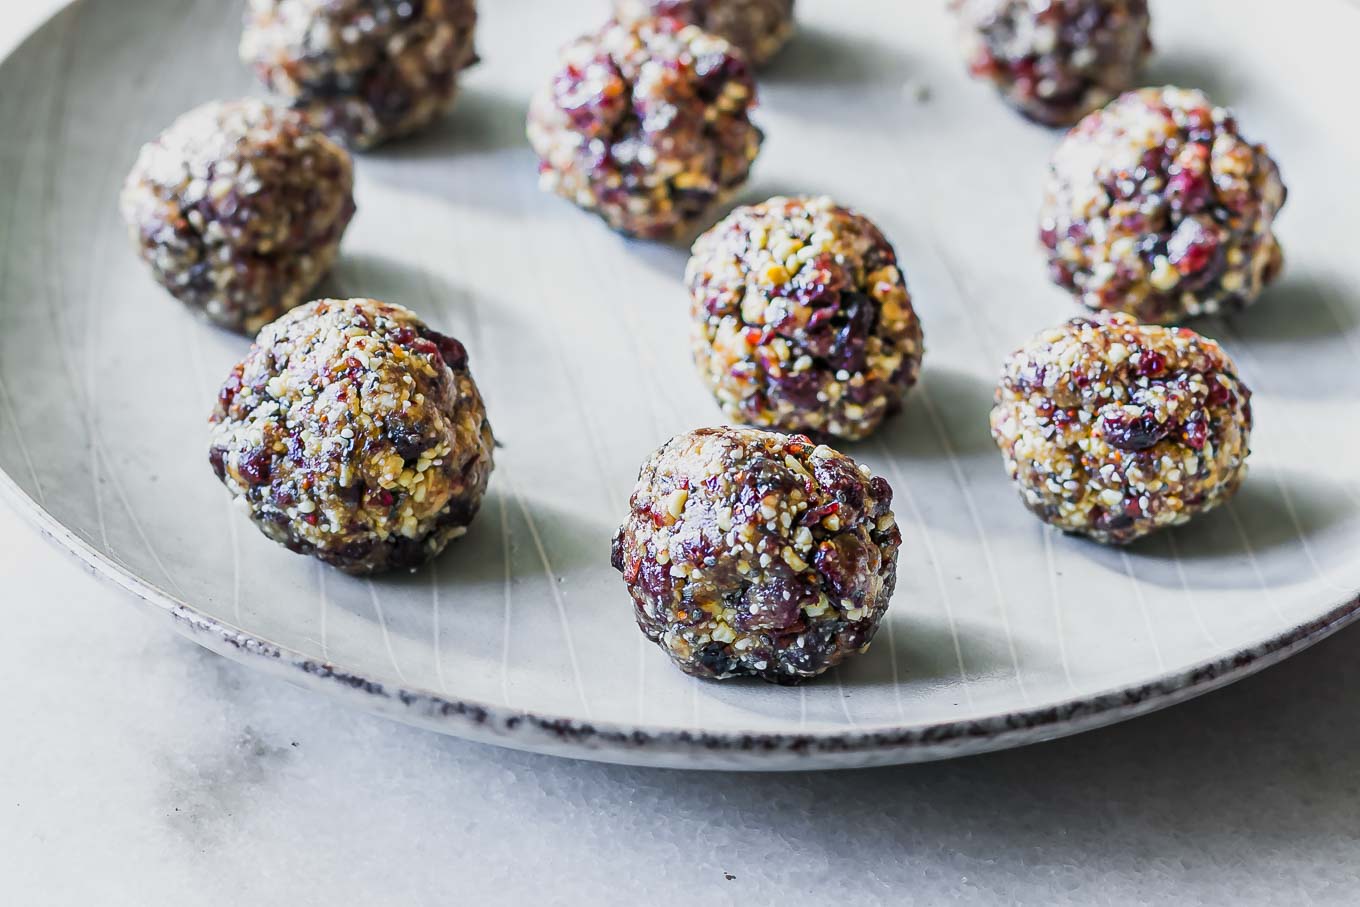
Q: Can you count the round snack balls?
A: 10